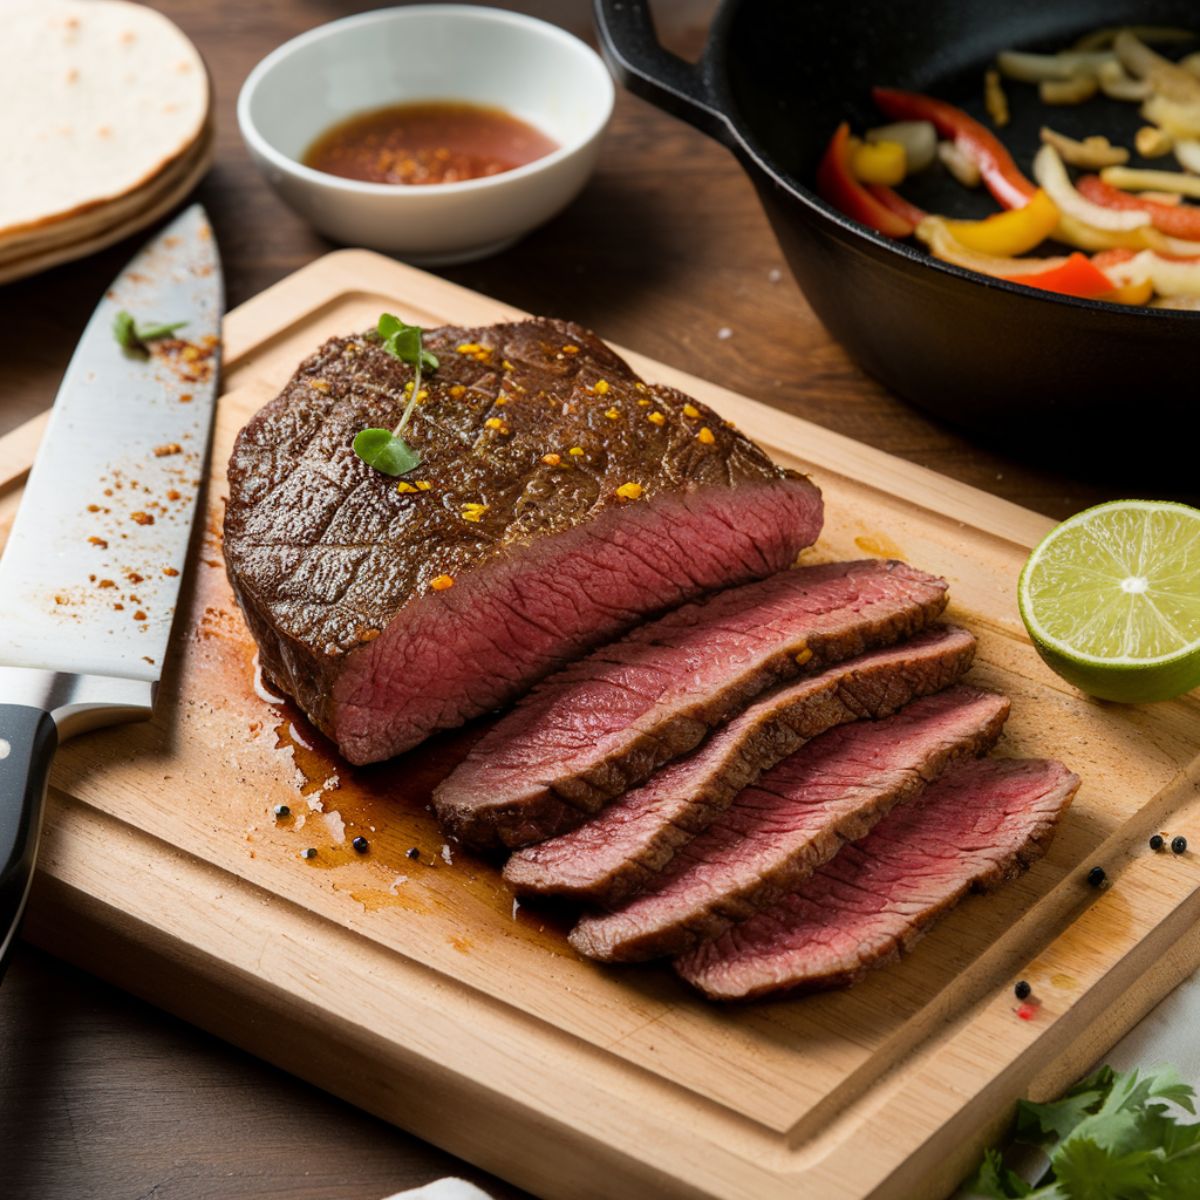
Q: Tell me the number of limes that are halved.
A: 1